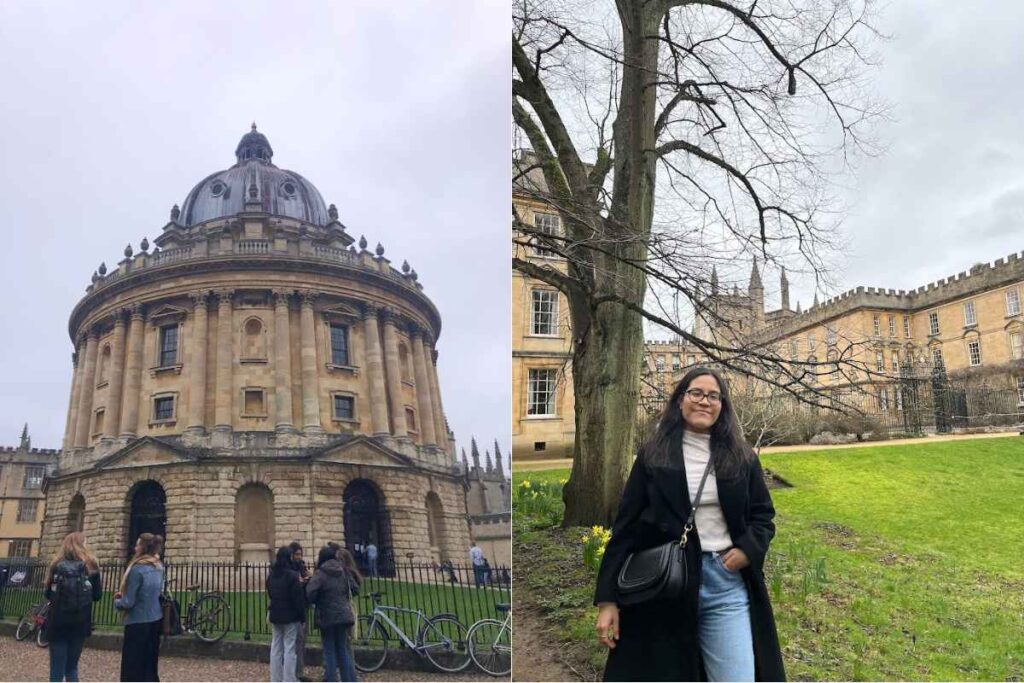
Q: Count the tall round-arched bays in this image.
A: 5